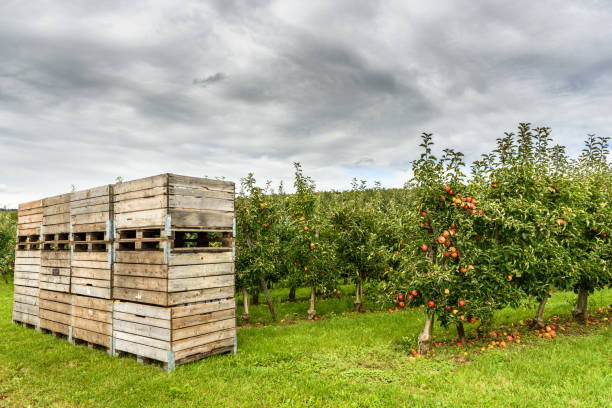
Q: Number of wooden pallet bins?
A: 12